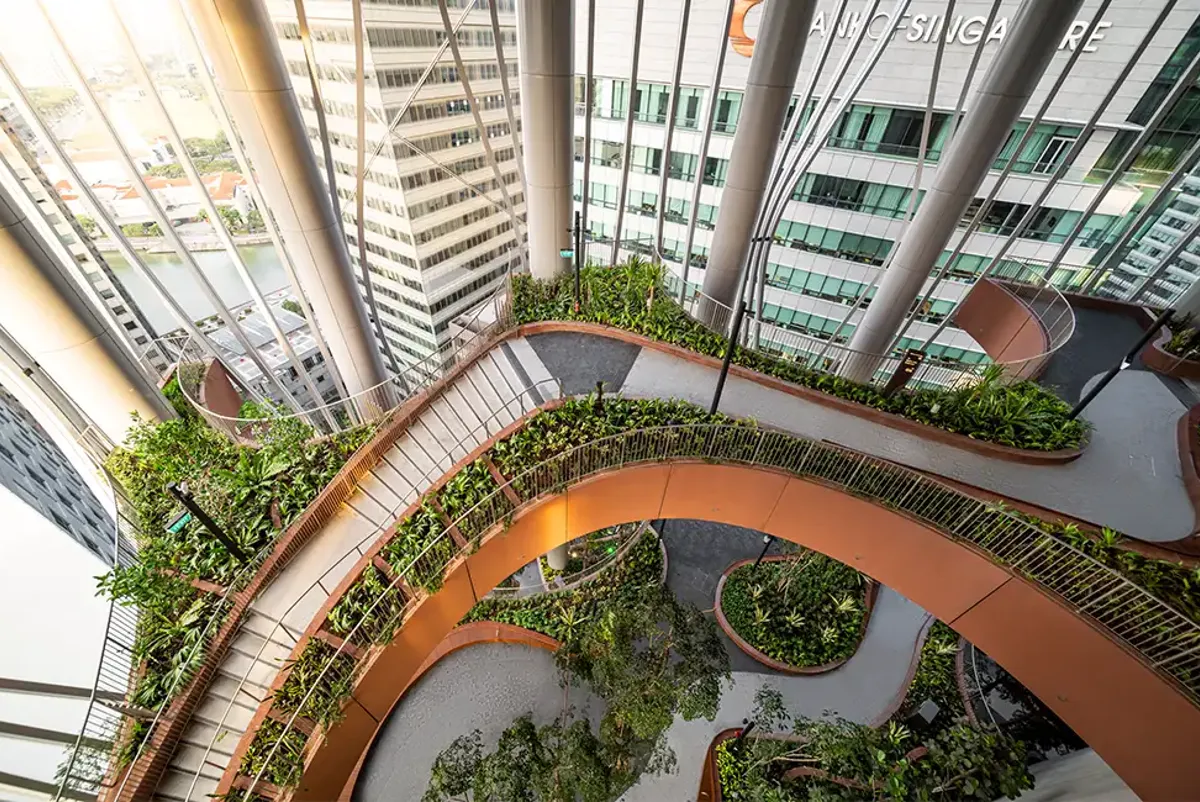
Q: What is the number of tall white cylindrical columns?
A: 5